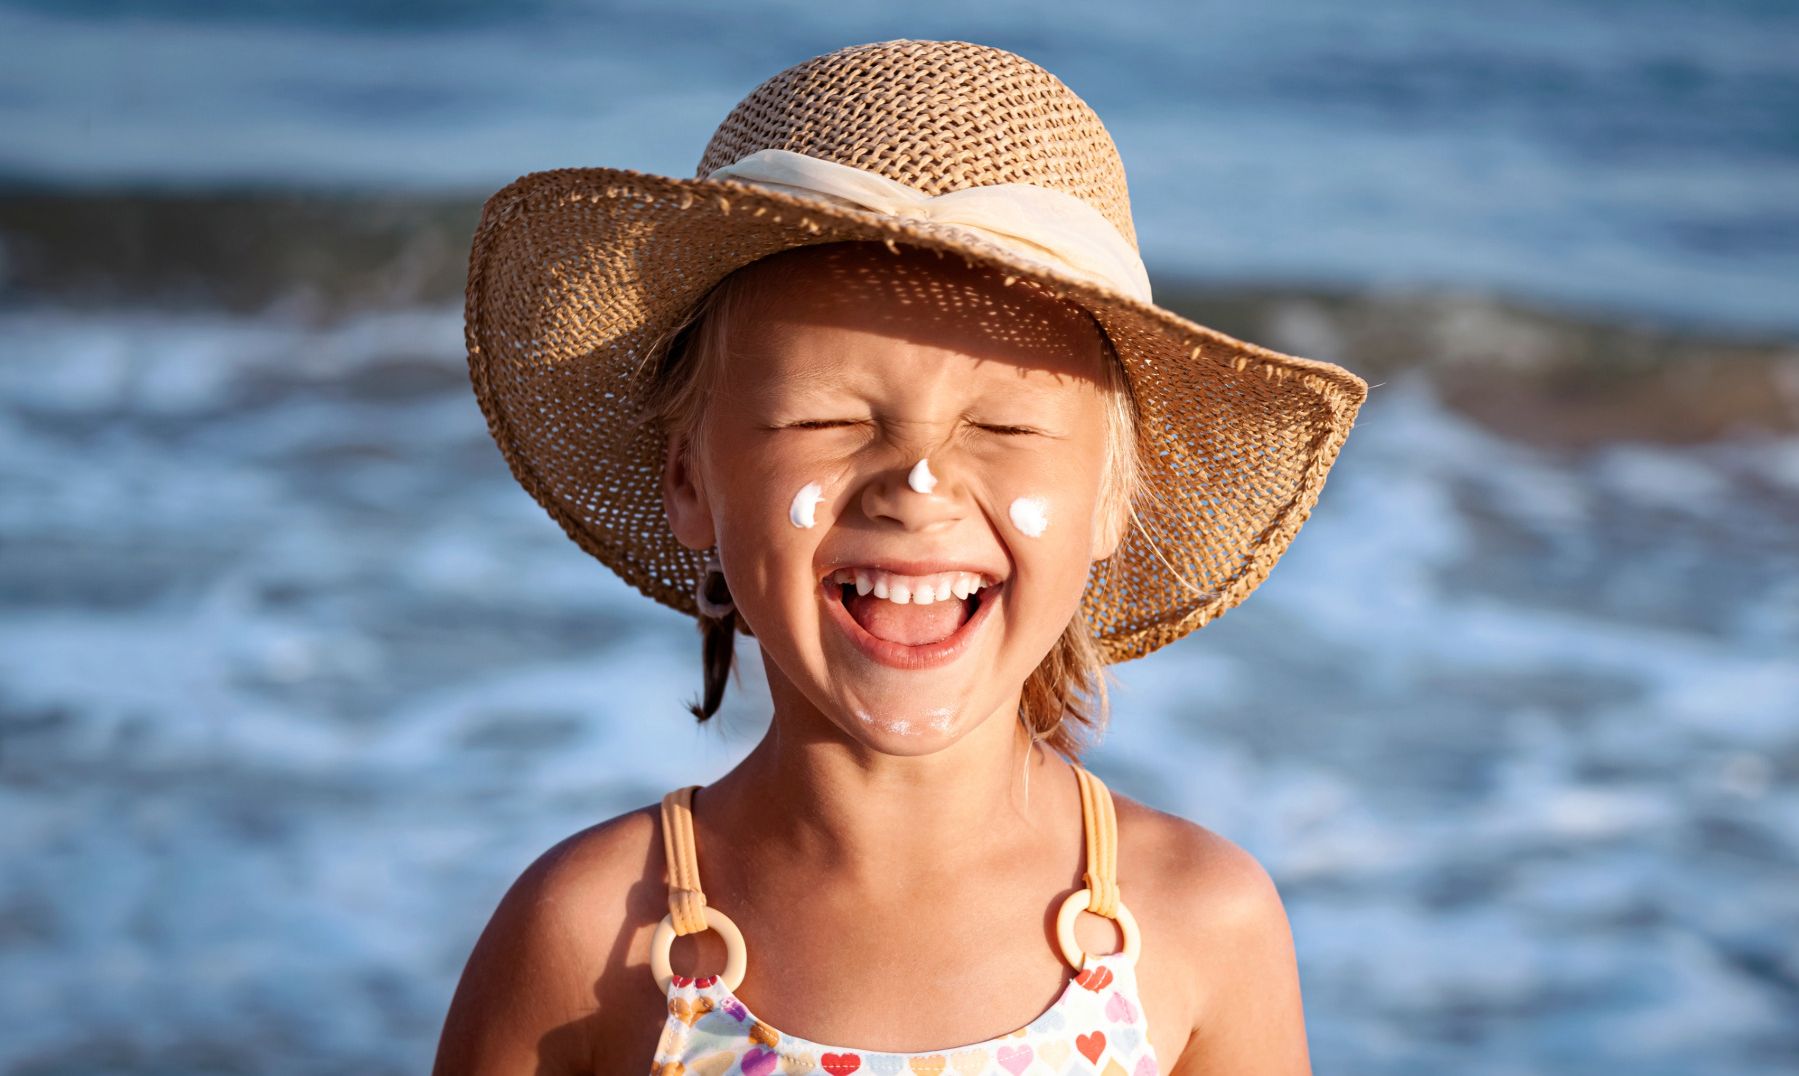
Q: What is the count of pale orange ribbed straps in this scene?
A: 2